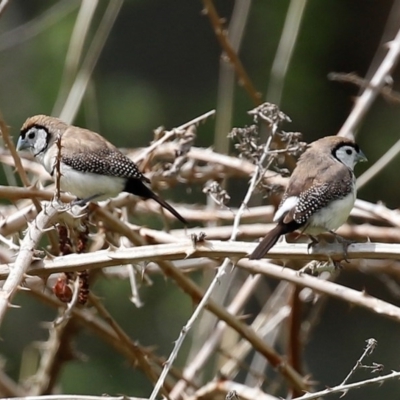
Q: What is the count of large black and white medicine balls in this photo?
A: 0